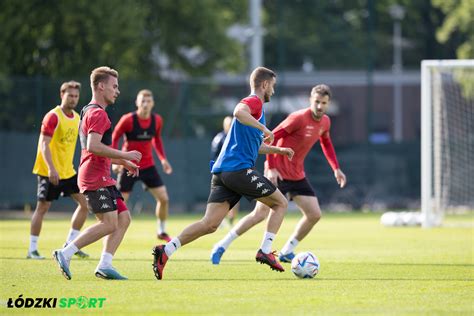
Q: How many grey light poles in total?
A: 2